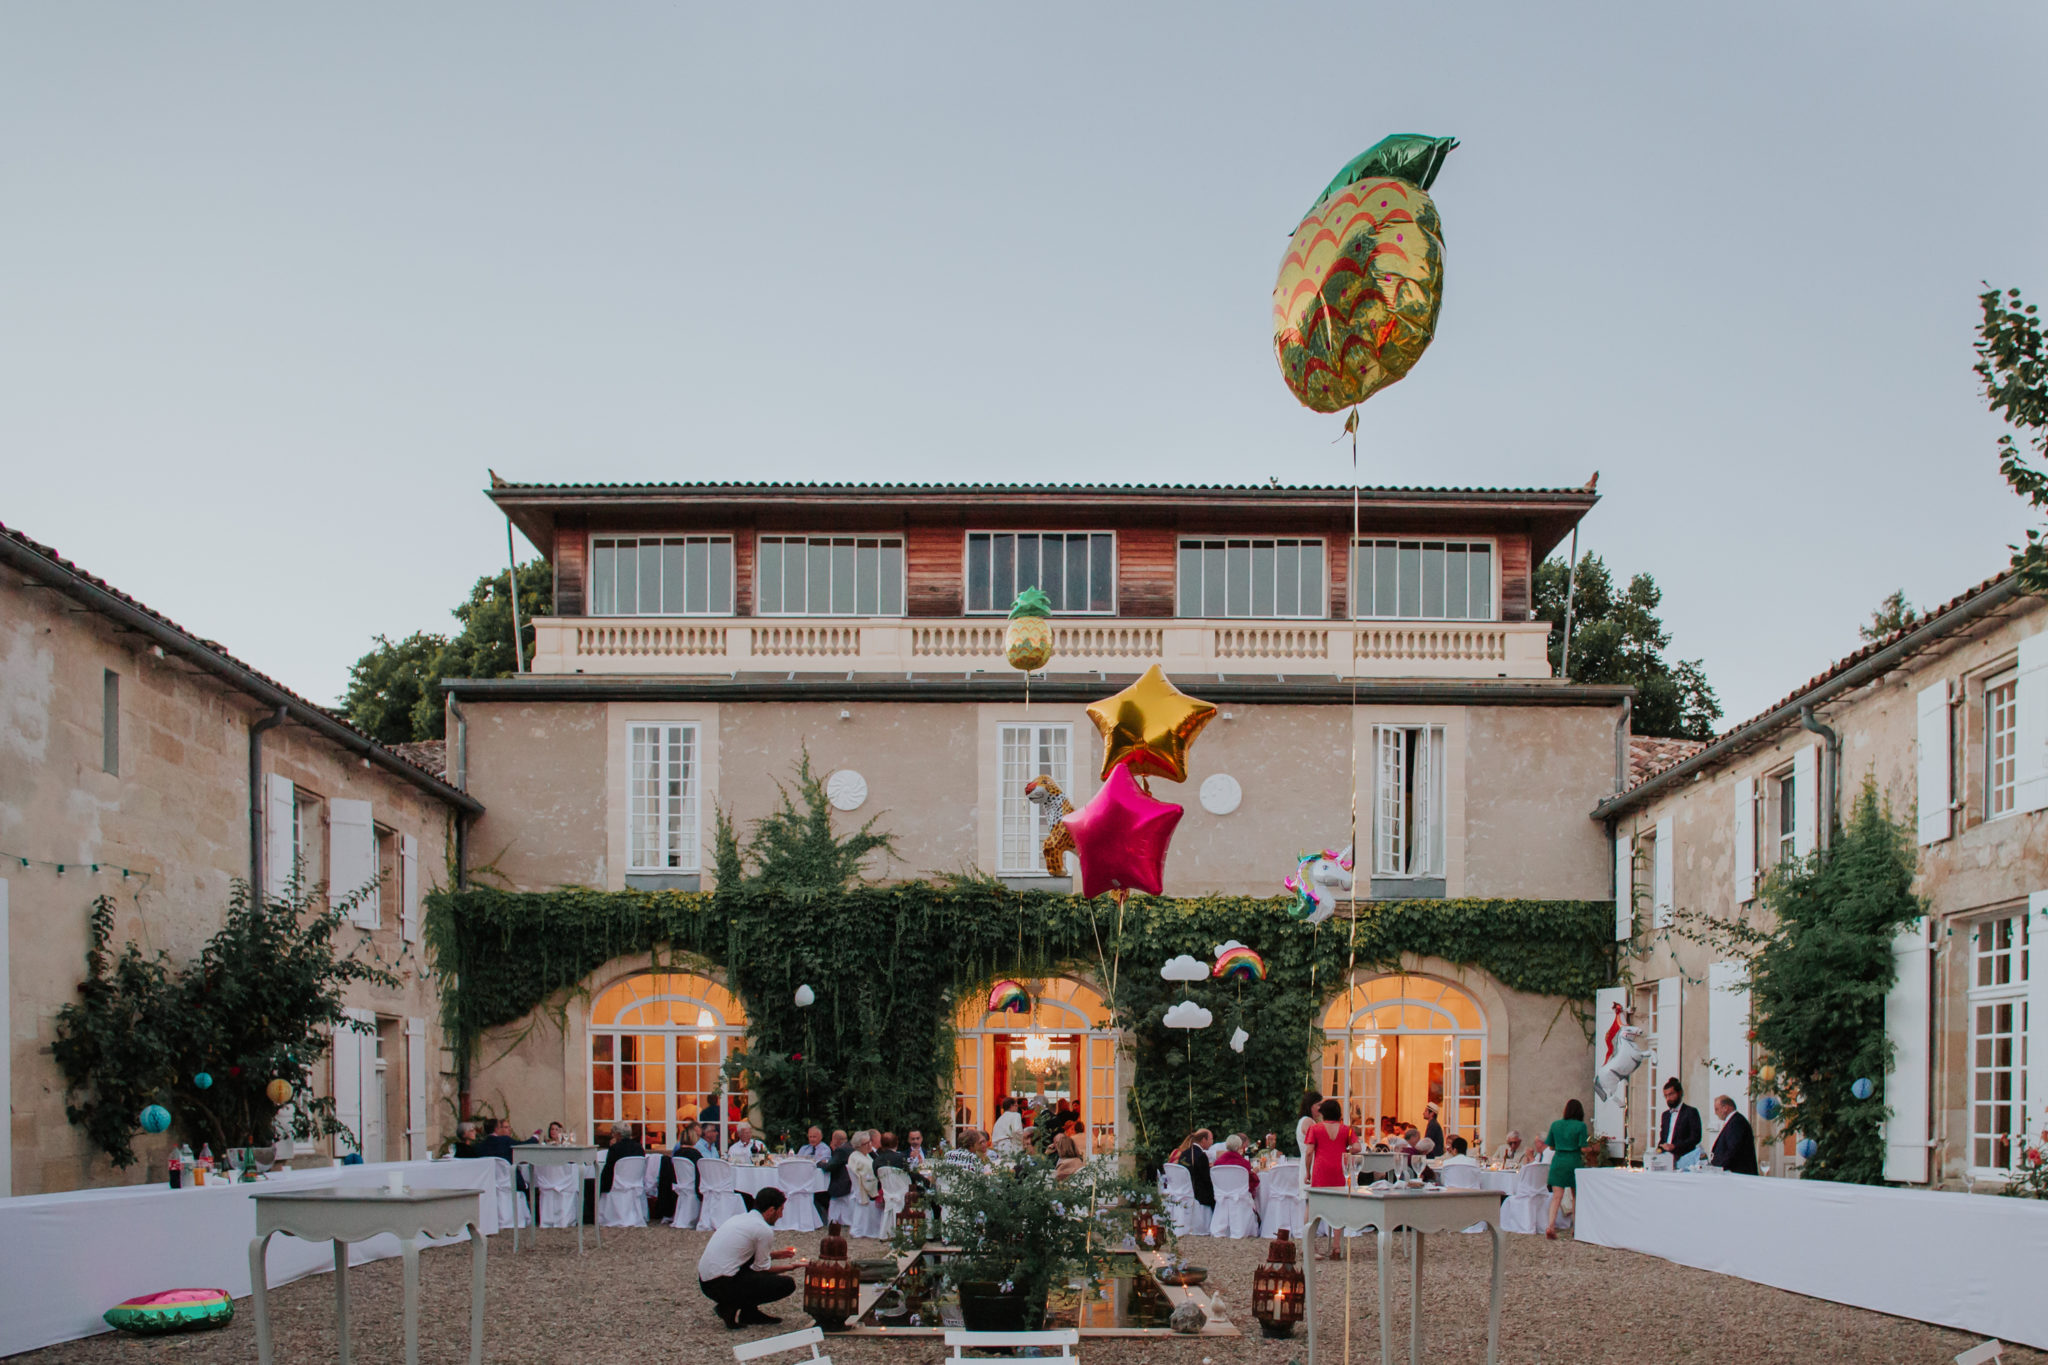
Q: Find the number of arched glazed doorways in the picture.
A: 3